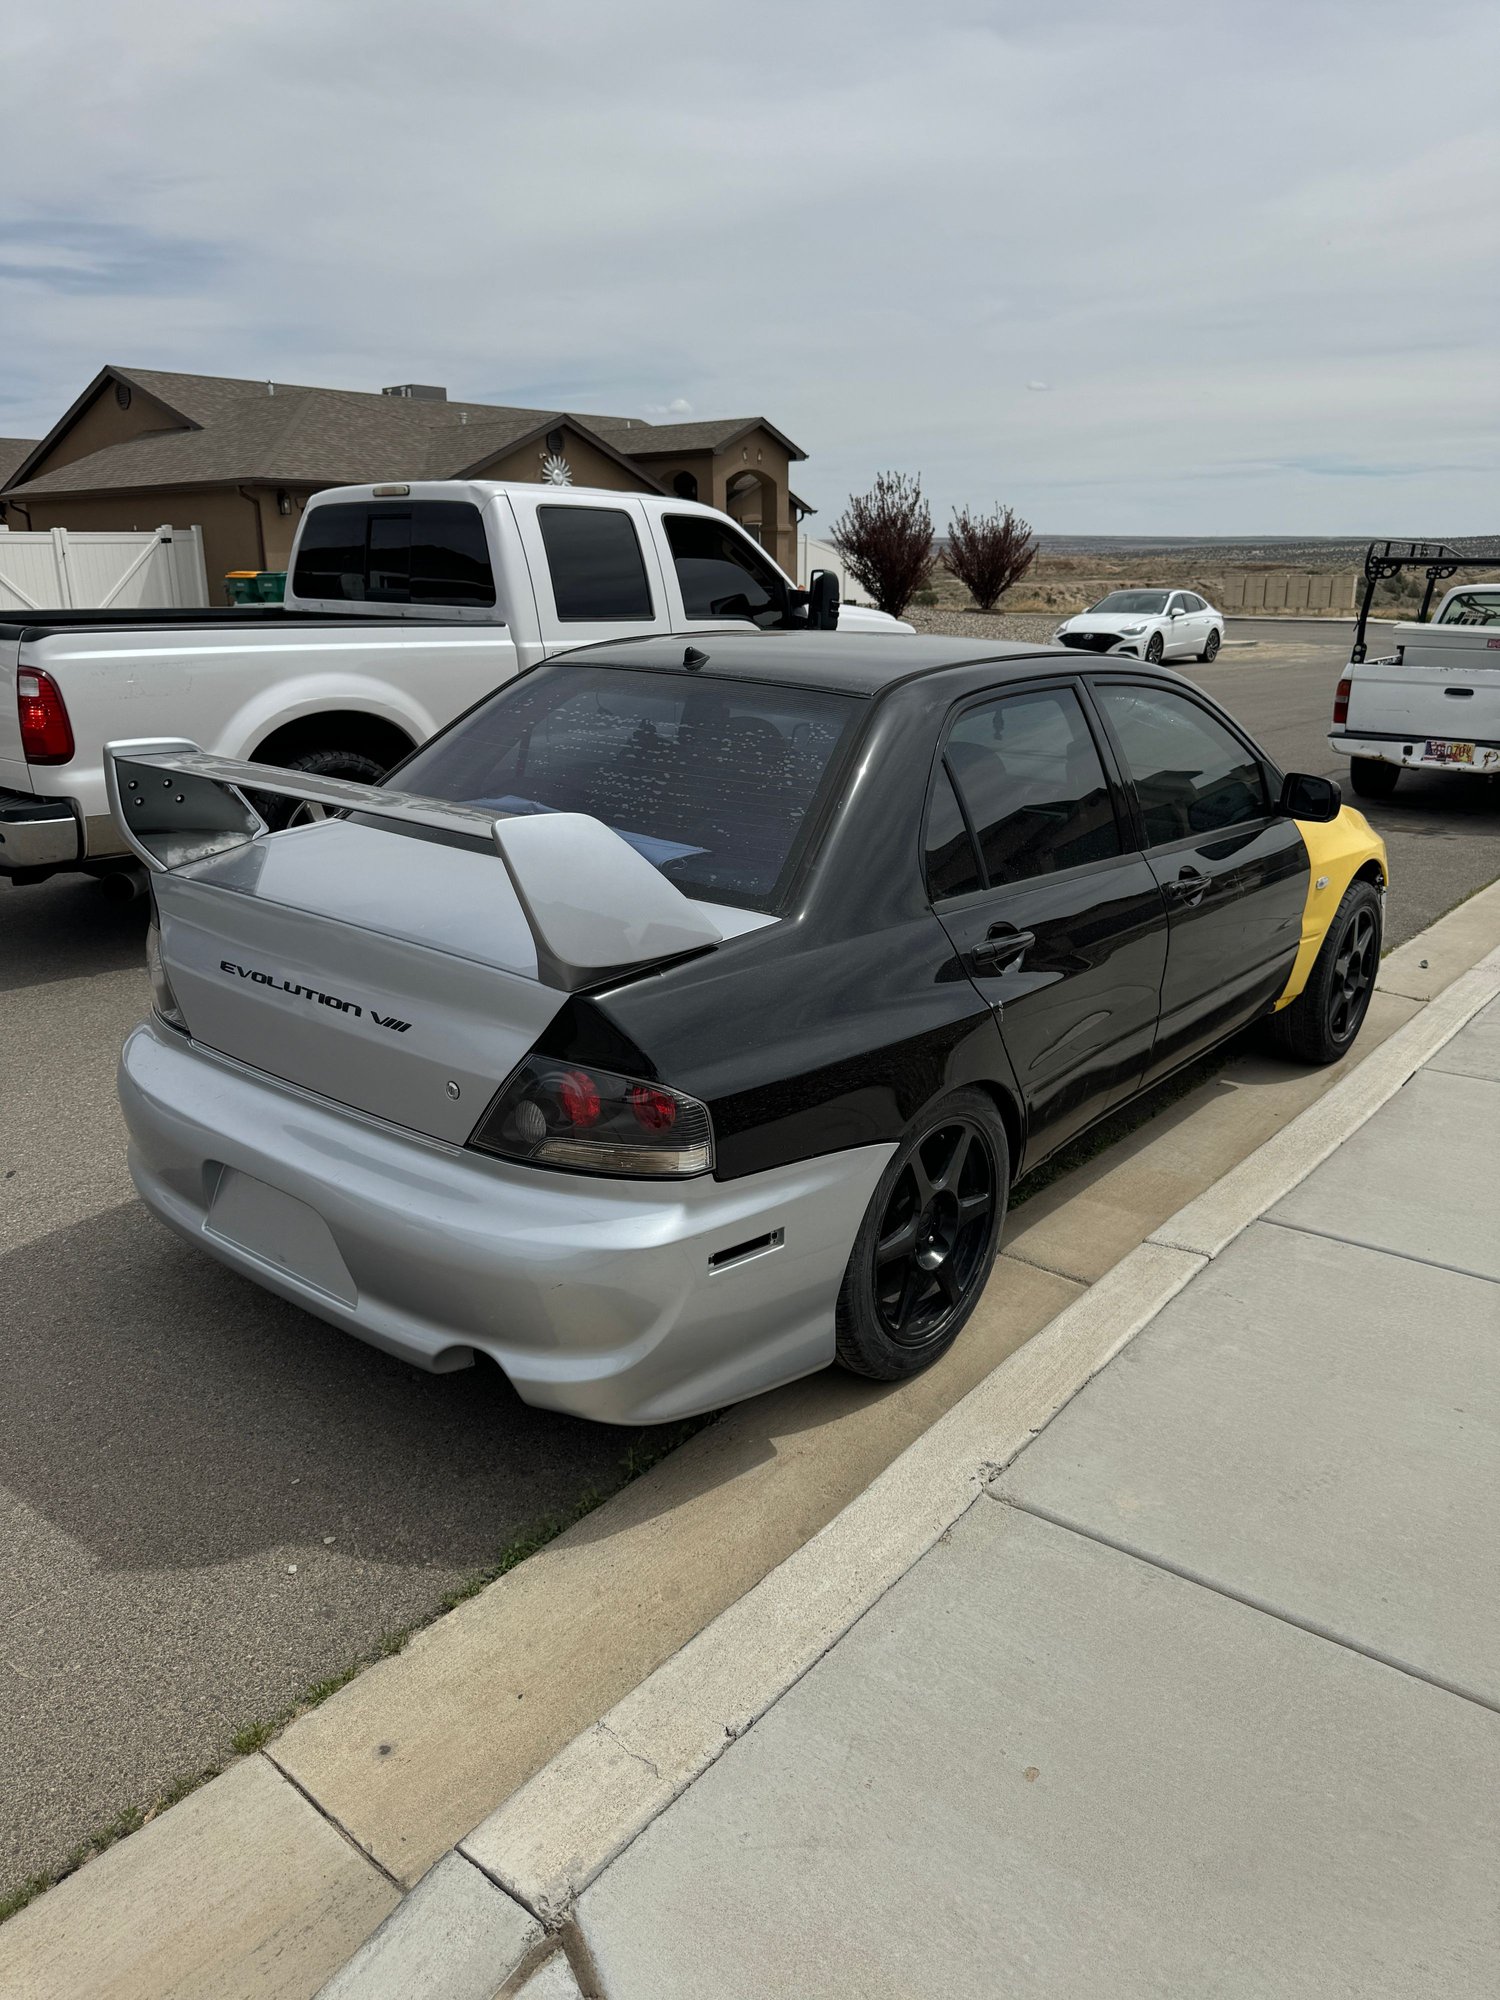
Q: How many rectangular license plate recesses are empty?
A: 1